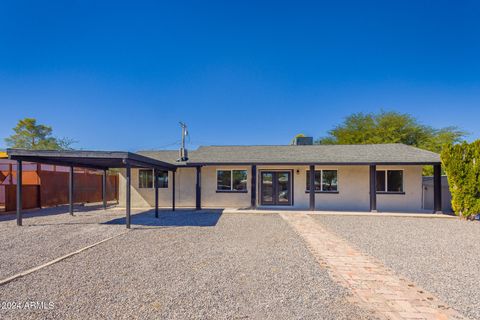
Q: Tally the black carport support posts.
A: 6